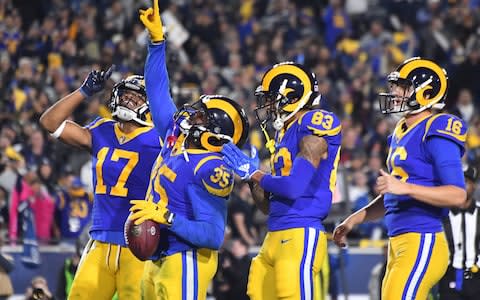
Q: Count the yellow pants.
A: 4